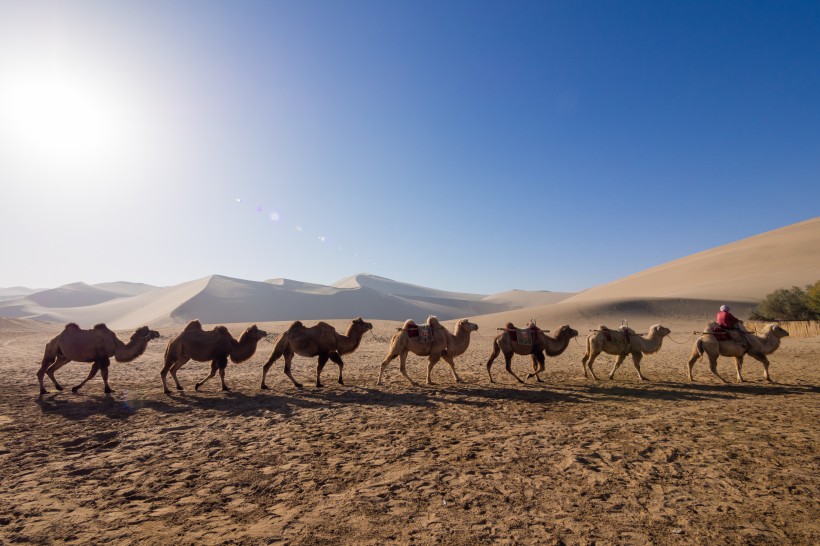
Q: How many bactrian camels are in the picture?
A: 7